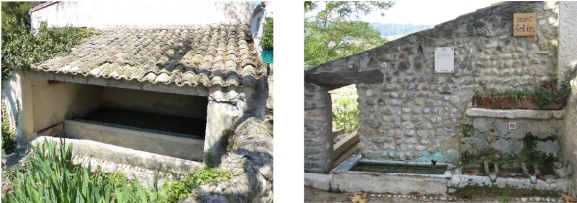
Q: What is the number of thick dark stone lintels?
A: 1